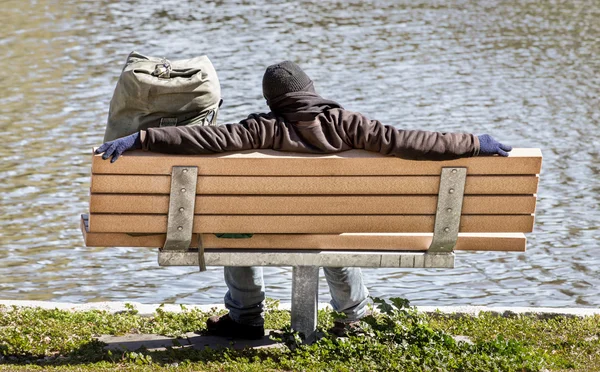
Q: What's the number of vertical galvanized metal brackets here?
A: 2